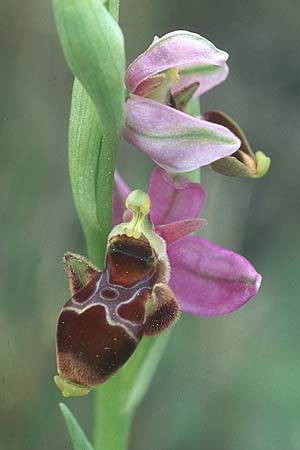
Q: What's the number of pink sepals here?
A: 6